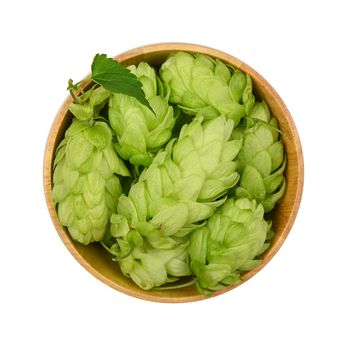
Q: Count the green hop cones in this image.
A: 7